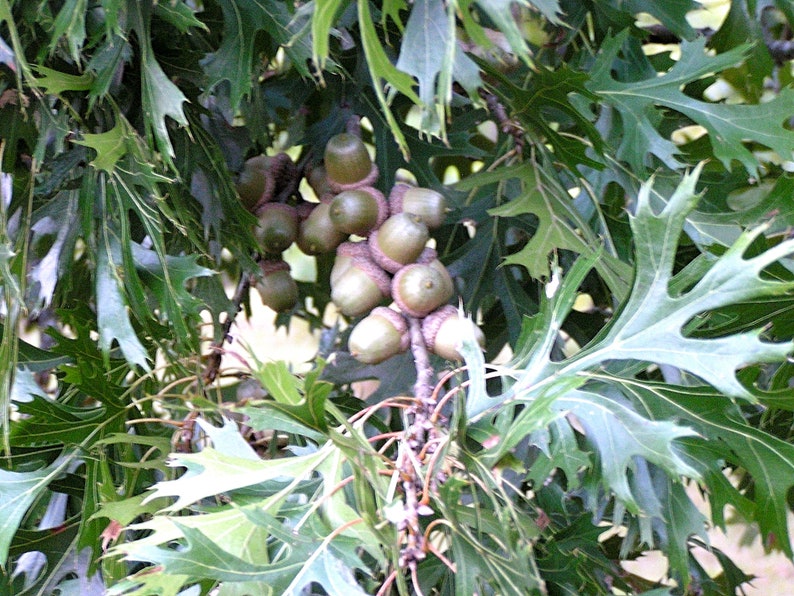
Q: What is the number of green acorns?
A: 15